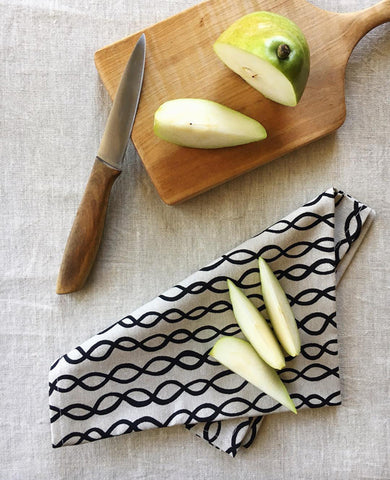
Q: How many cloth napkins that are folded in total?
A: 1